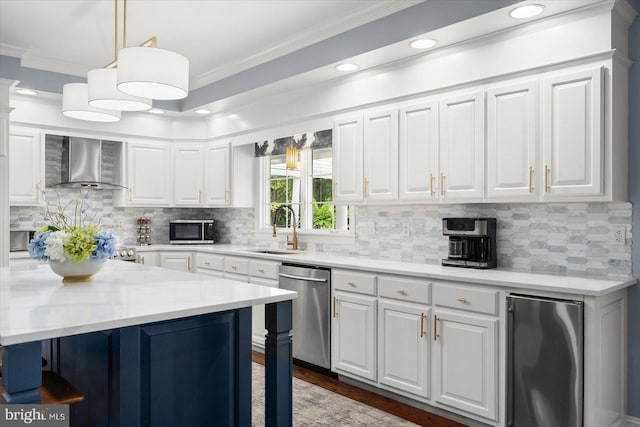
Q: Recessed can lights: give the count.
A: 6